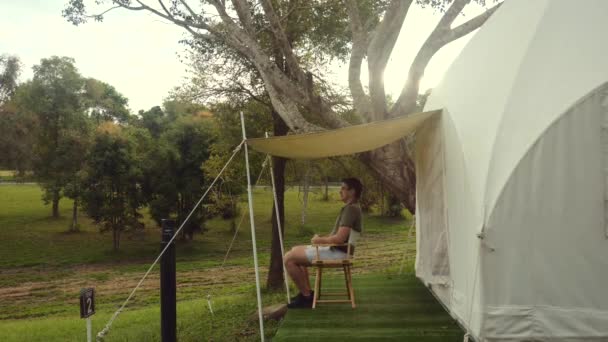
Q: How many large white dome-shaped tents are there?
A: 1